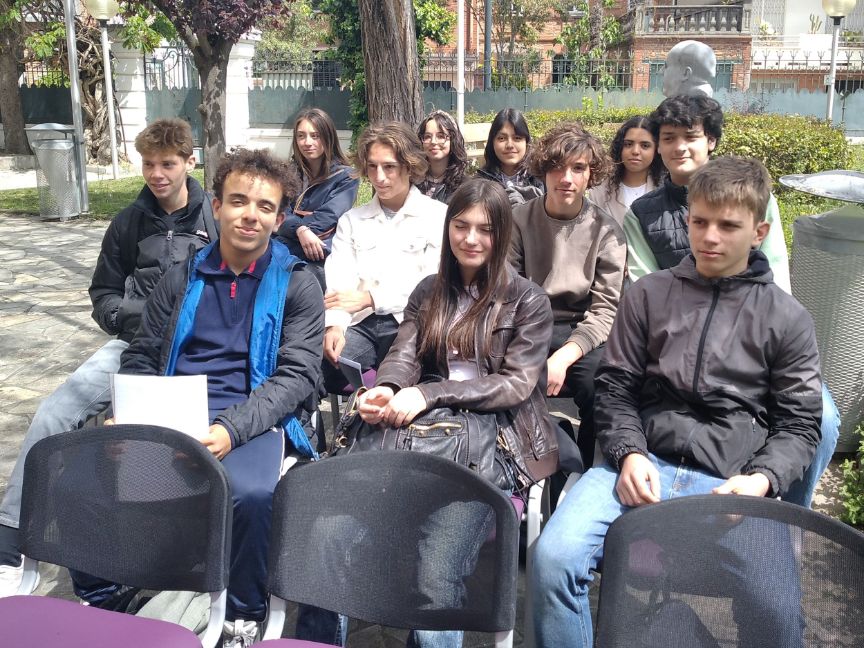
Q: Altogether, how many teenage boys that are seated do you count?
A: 6